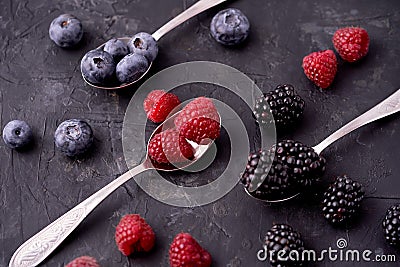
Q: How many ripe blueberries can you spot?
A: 8